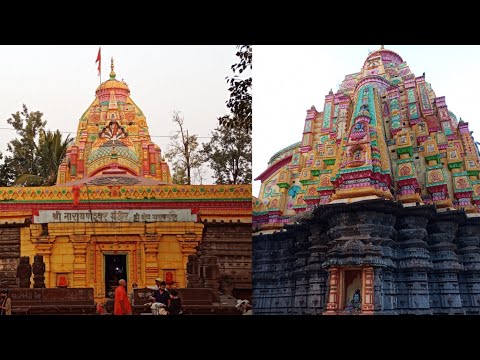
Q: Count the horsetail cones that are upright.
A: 0